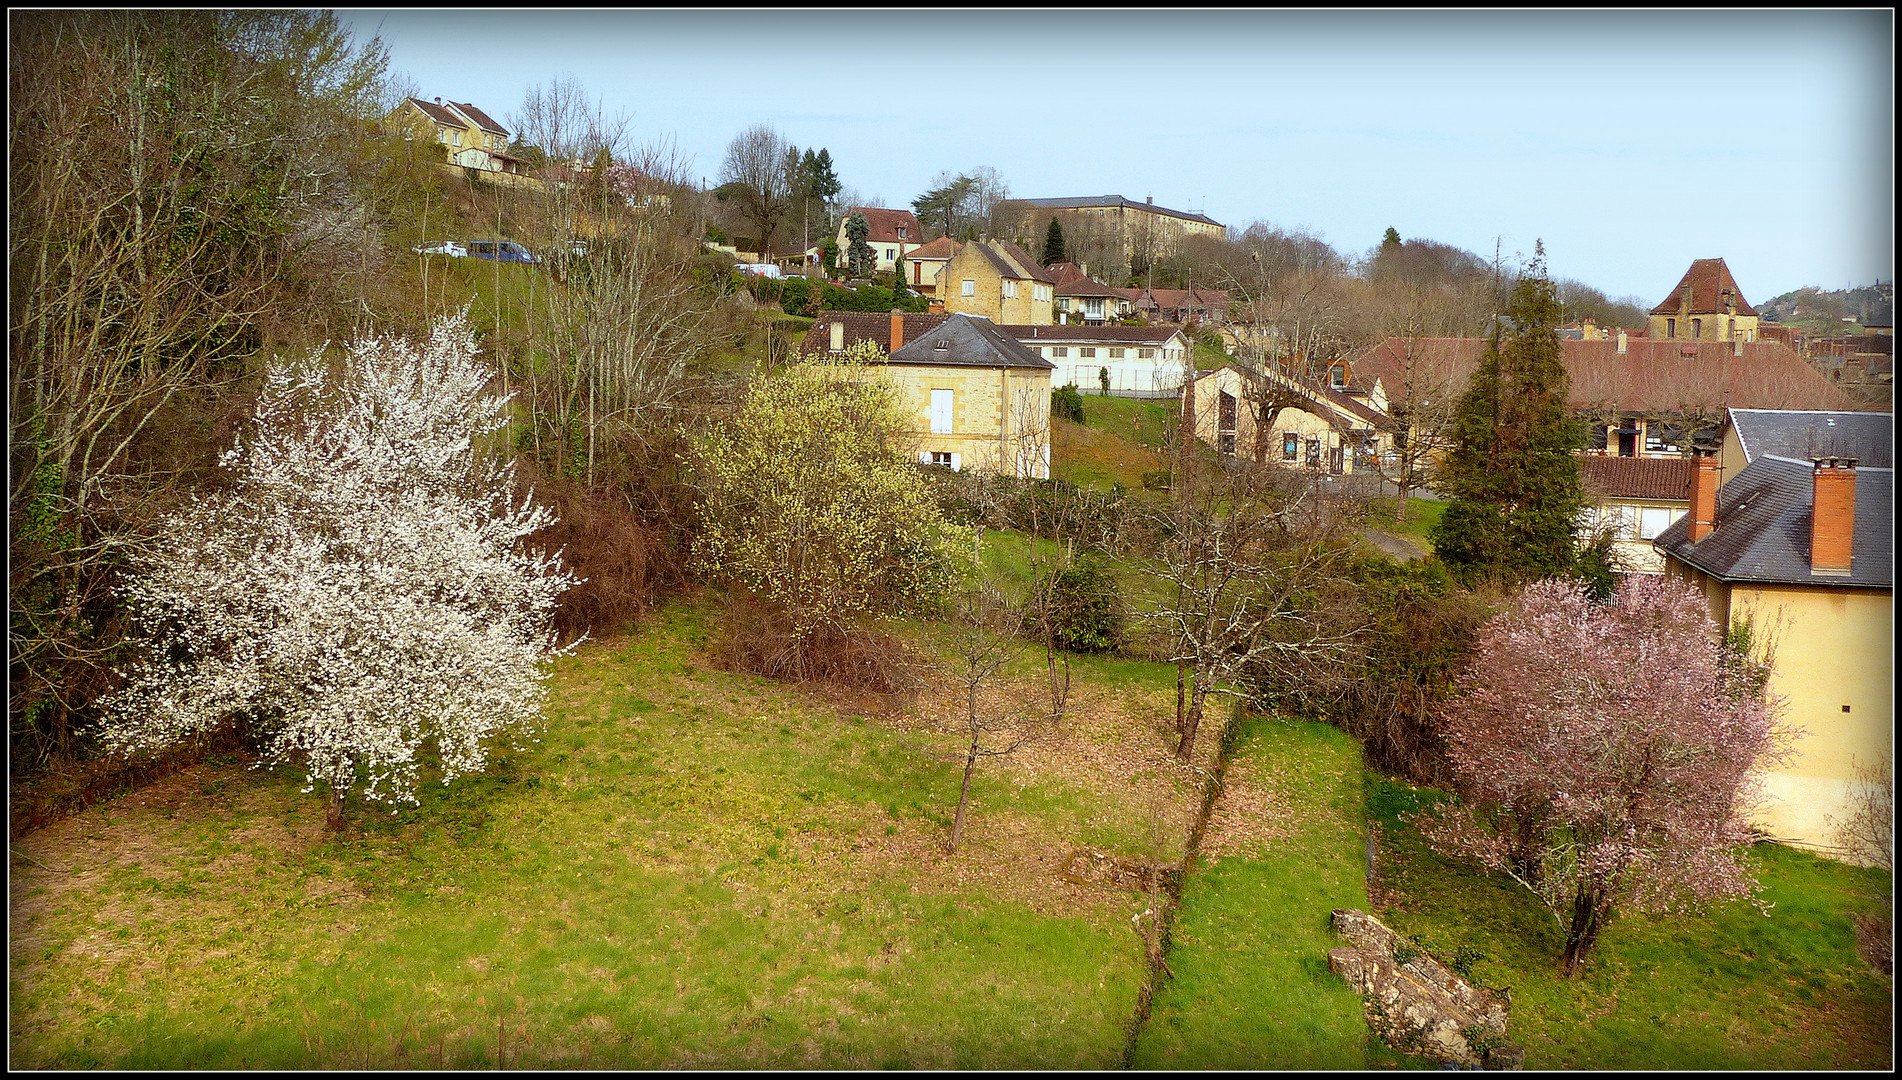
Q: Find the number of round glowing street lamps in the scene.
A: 0